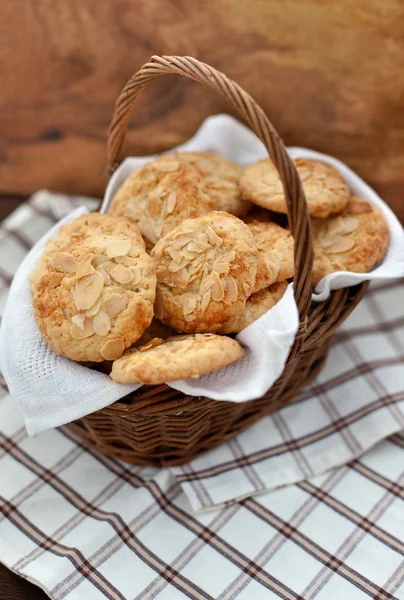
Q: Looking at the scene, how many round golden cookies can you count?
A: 10